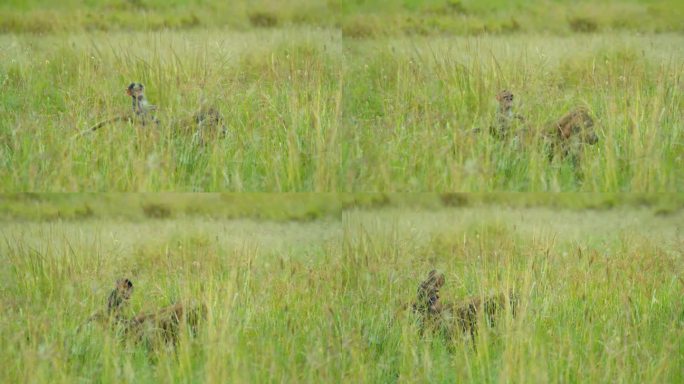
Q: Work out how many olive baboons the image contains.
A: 8